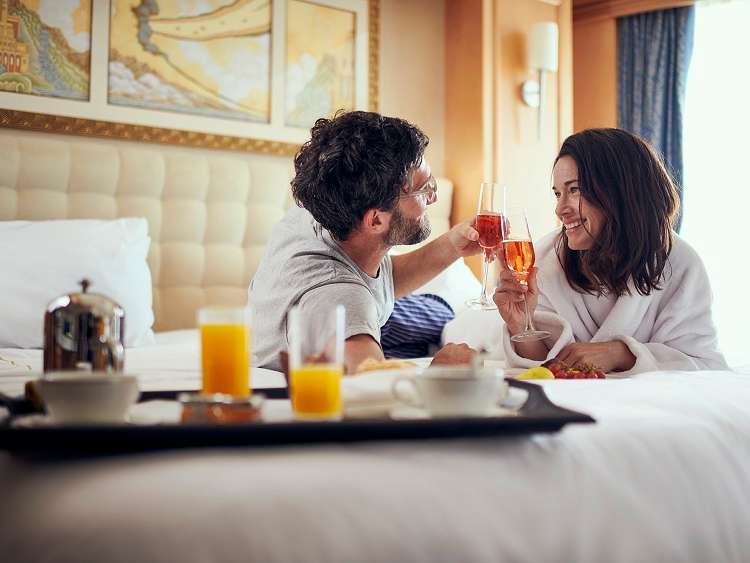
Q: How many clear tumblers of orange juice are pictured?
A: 2